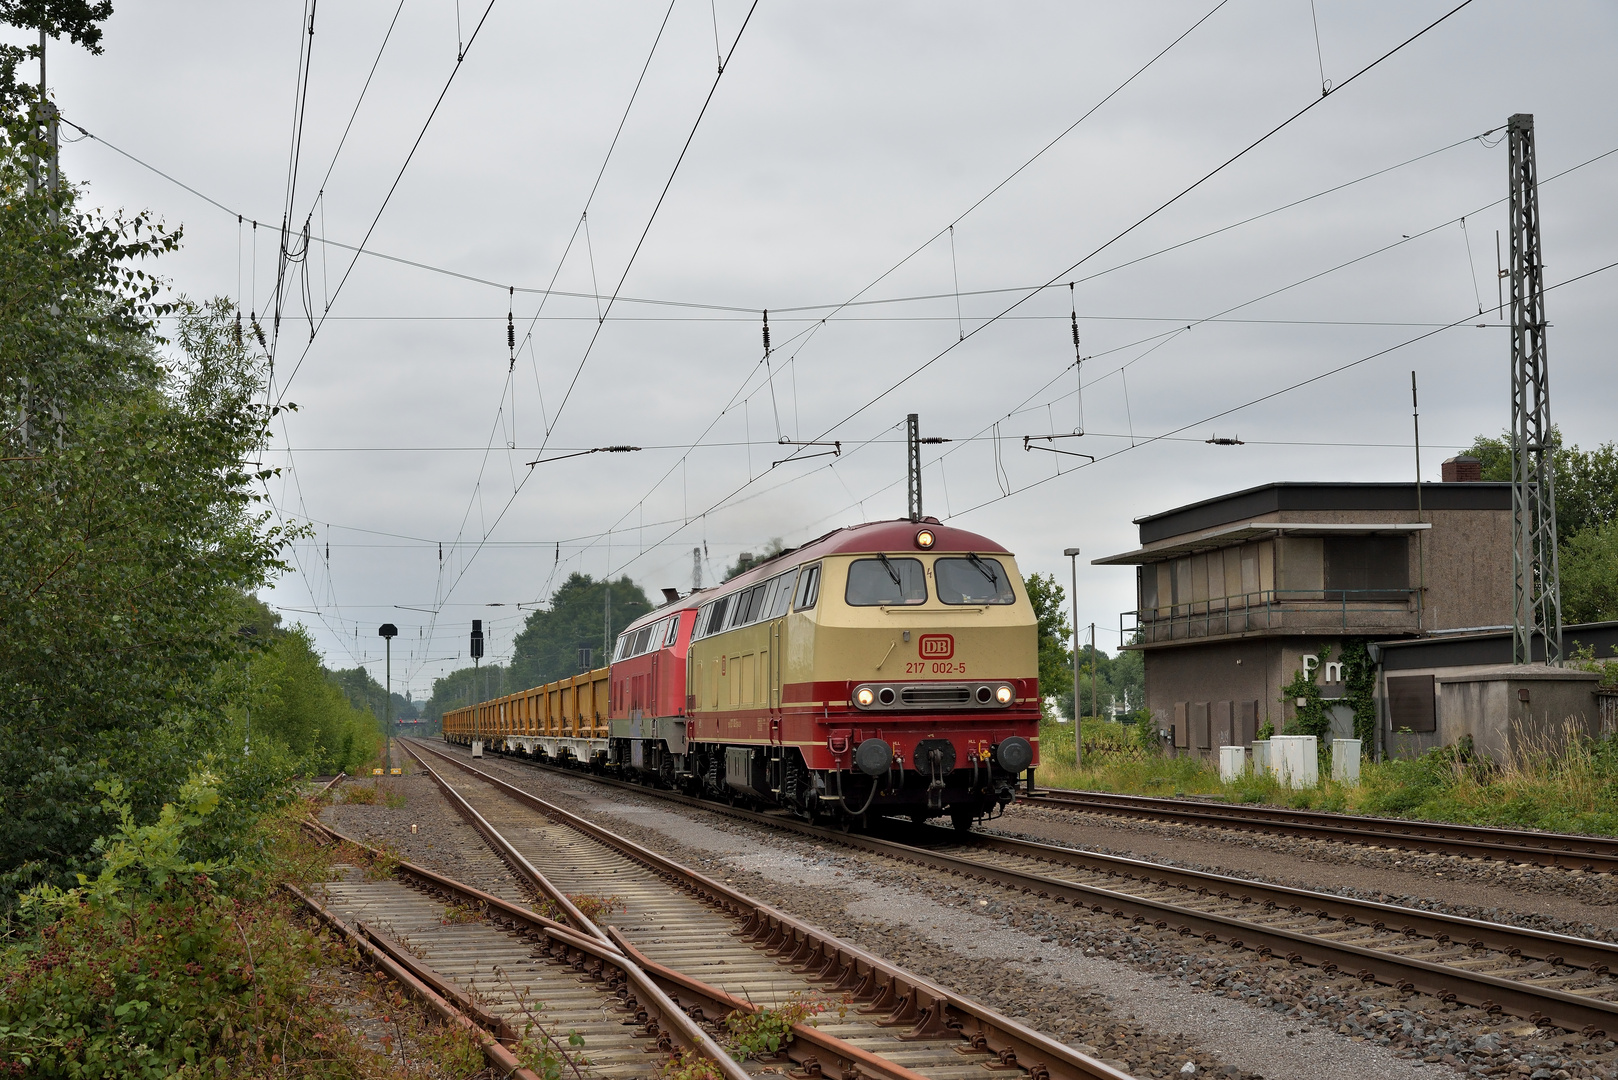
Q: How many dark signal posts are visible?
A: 2